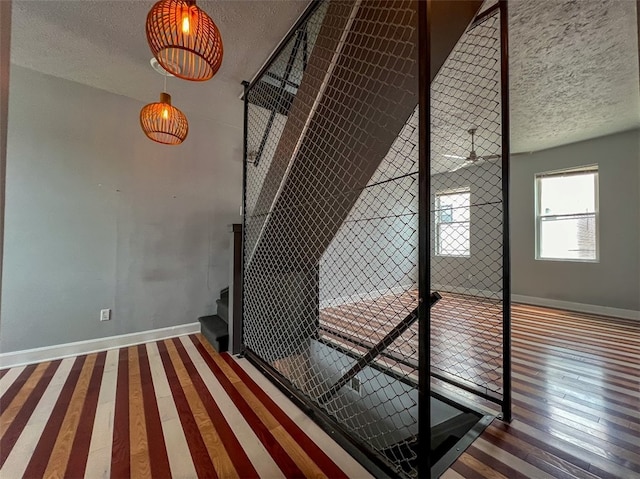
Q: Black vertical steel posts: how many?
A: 3